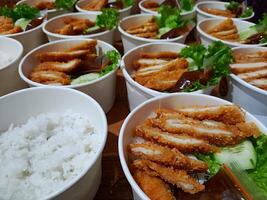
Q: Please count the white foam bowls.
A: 14